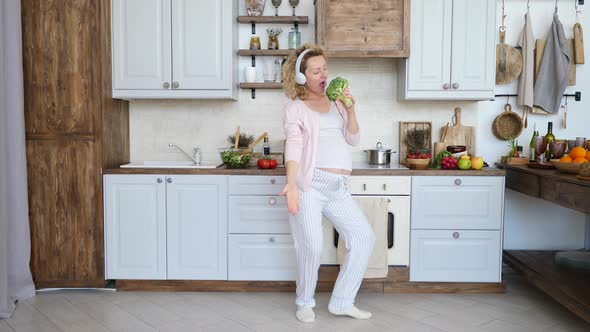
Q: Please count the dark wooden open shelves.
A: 3